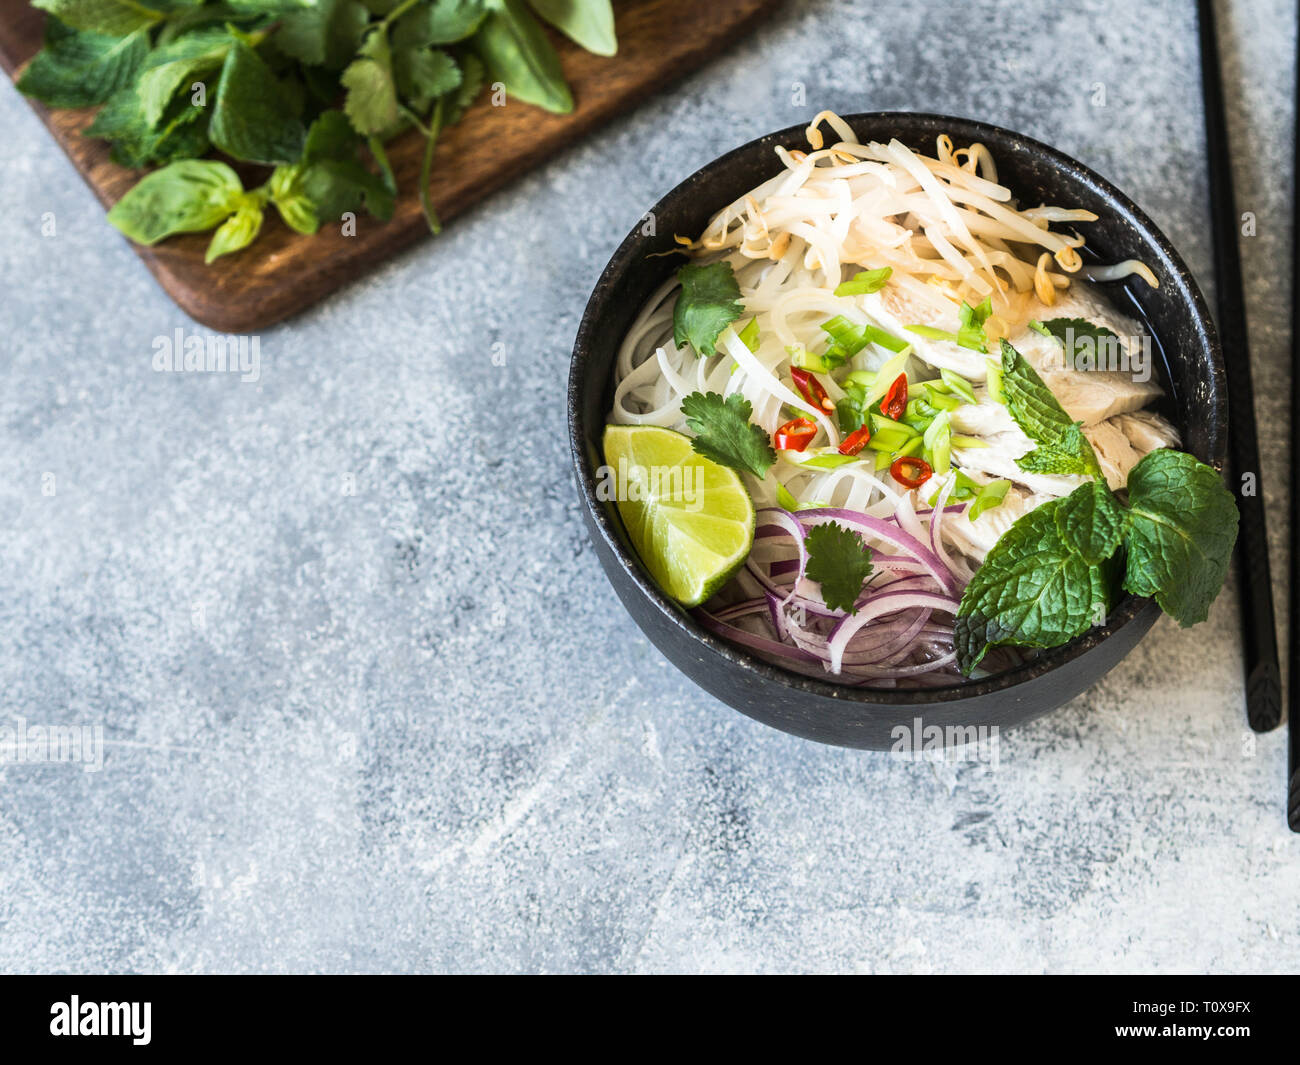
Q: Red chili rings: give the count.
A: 5